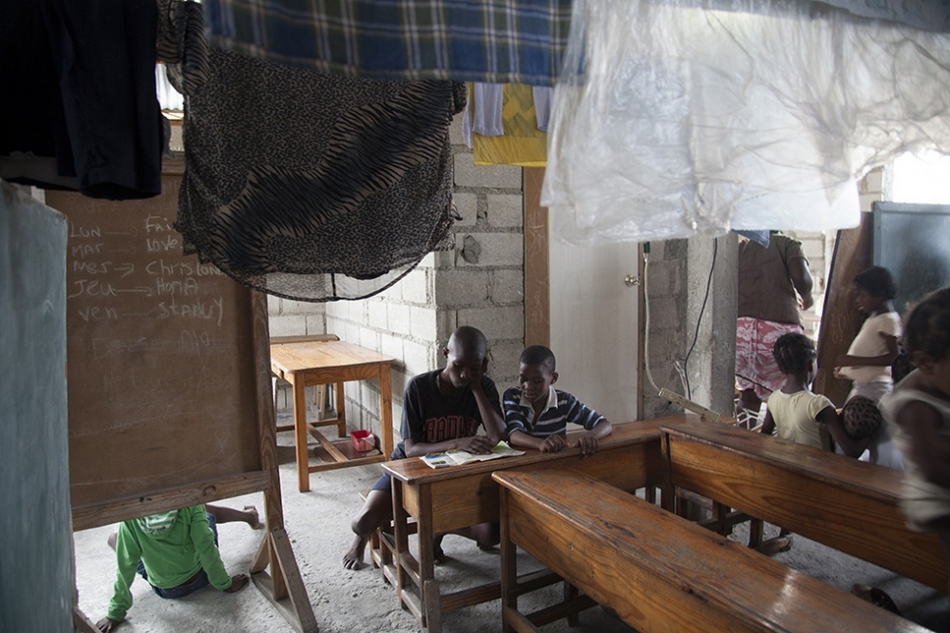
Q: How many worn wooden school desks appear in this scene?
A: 3